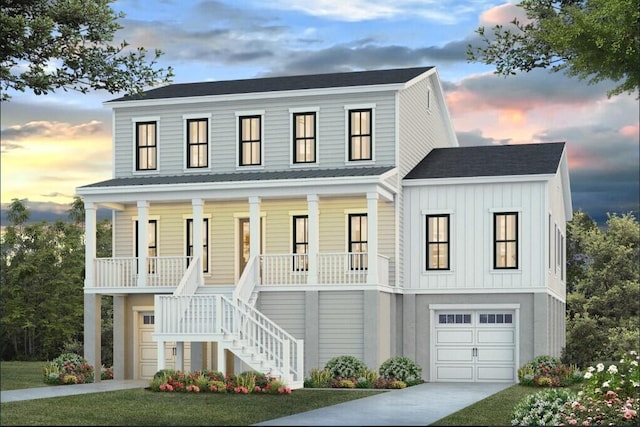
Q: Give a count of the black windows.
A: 11